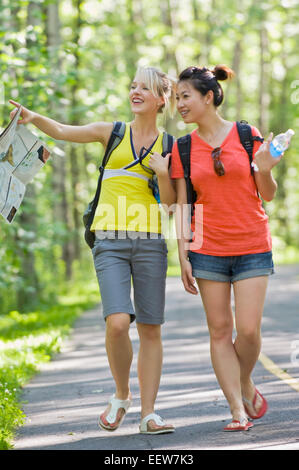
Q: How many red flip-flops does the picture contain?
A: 2